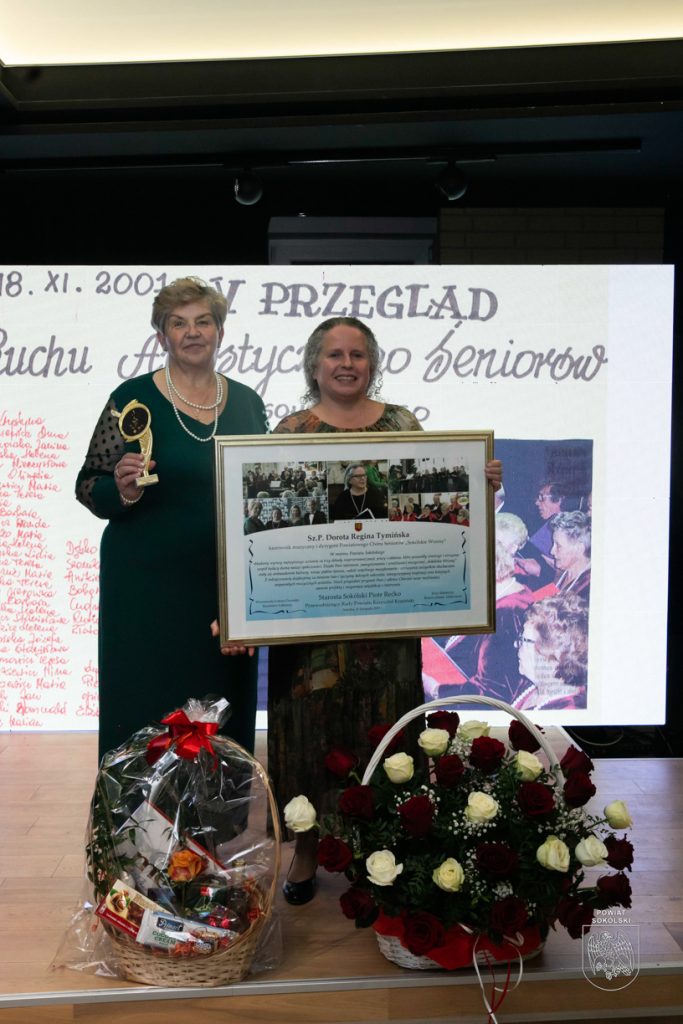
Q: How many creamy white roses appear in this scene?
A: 11